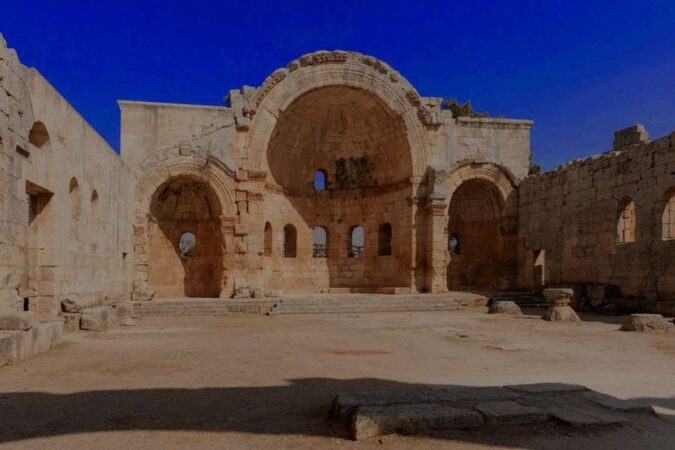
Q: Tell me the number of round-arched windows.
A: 13